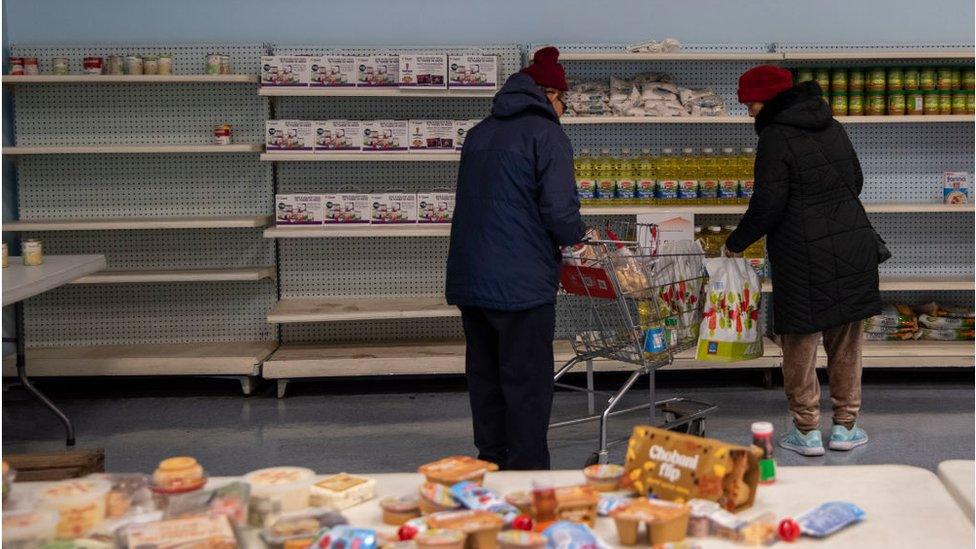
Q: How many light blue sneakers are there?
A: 2